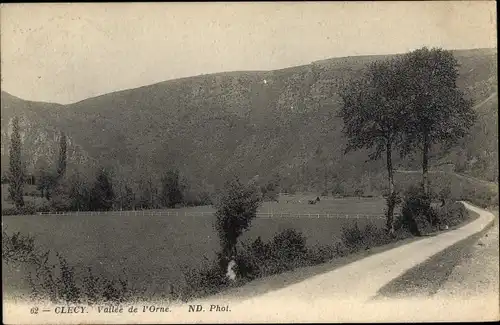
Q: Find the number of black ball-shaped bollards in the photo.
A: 0